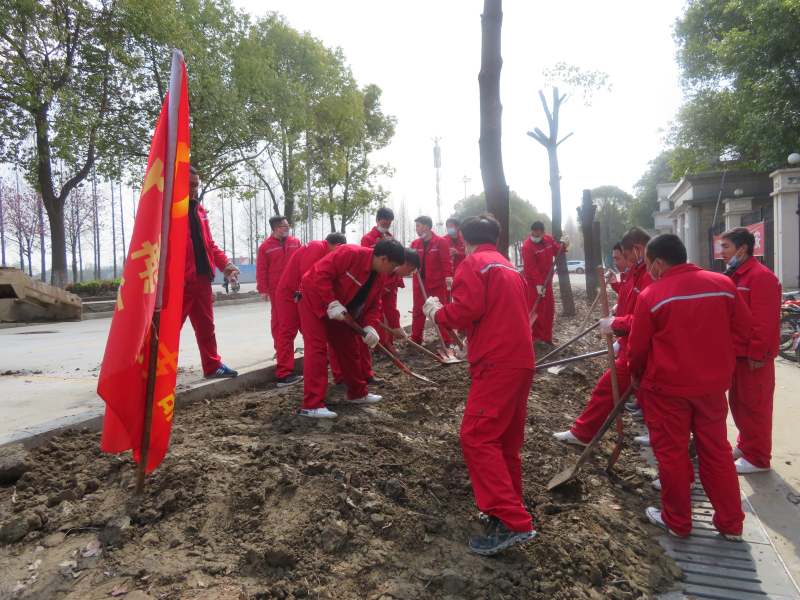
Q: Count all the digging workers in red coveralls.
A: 14